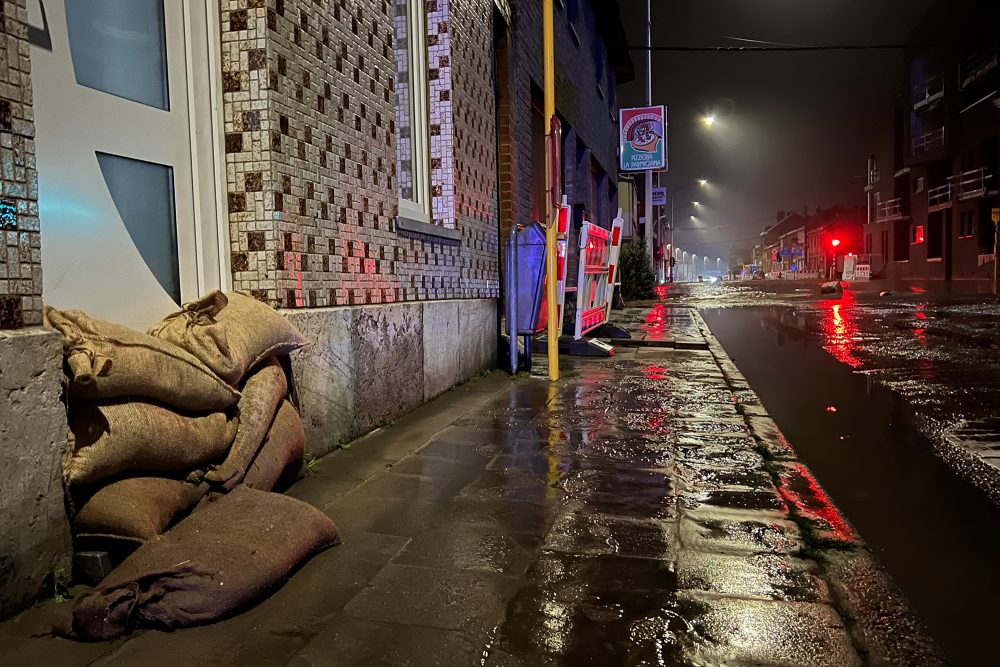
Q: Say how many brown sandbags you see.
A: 7